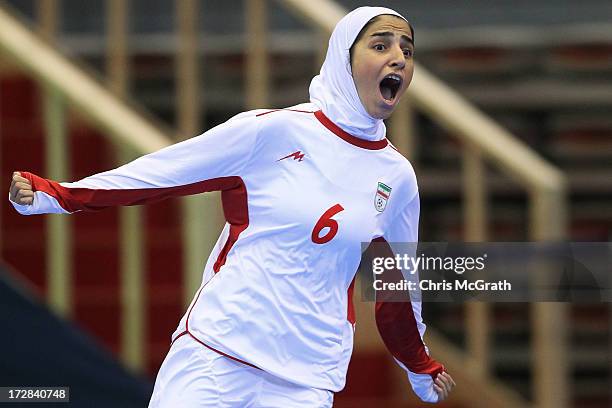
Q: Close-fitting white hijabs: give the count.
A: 1